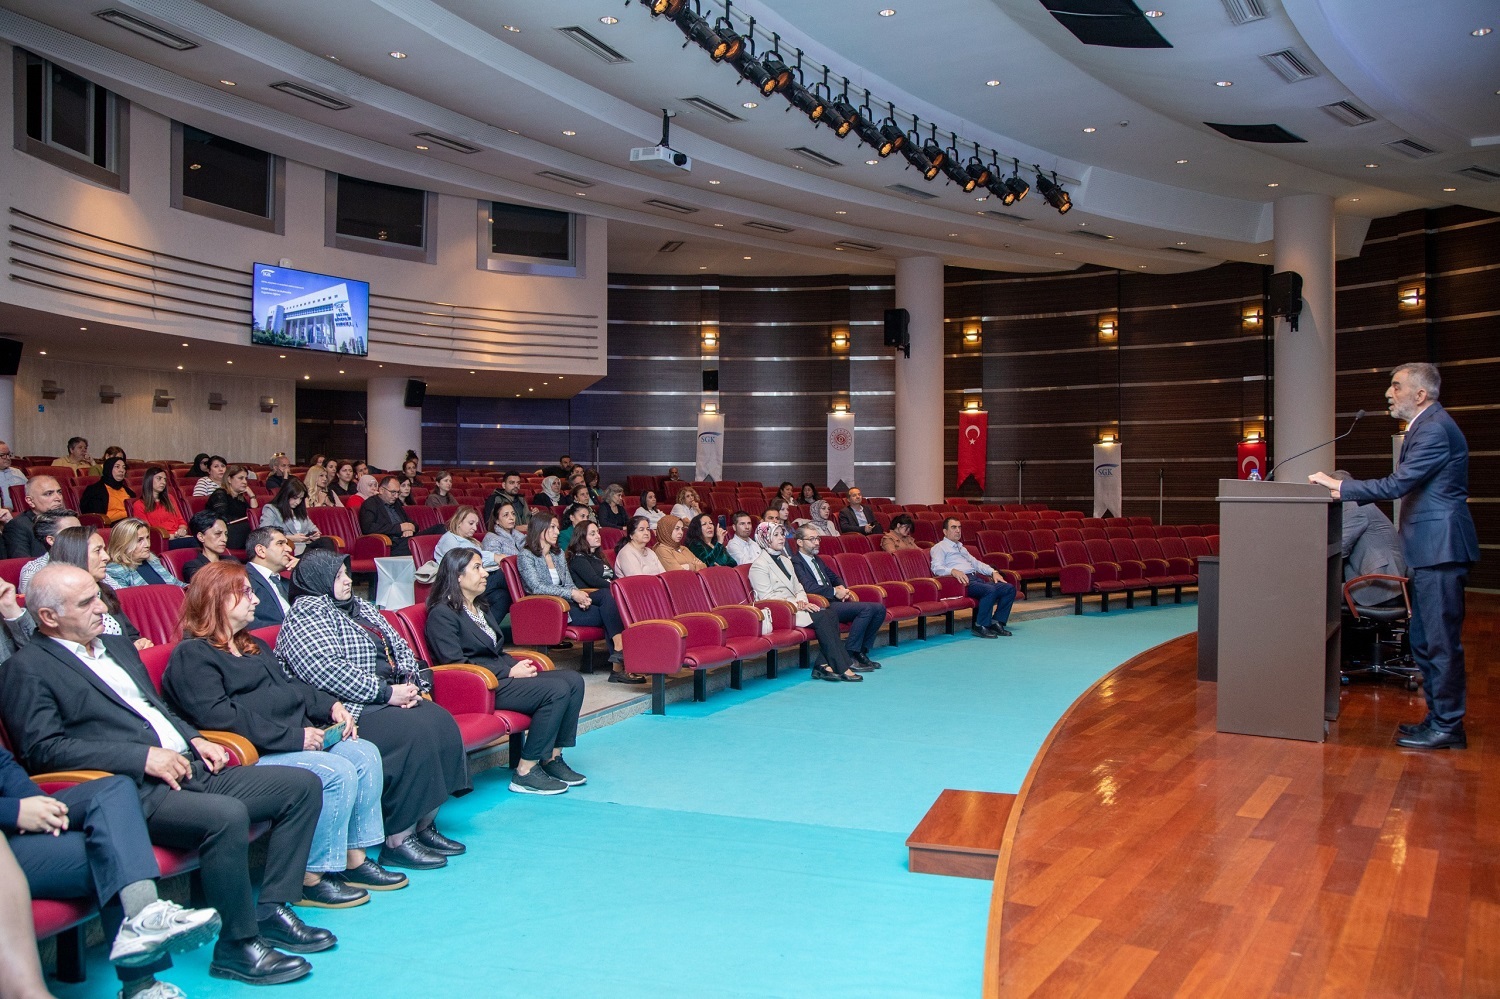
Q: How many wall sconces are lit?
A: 12